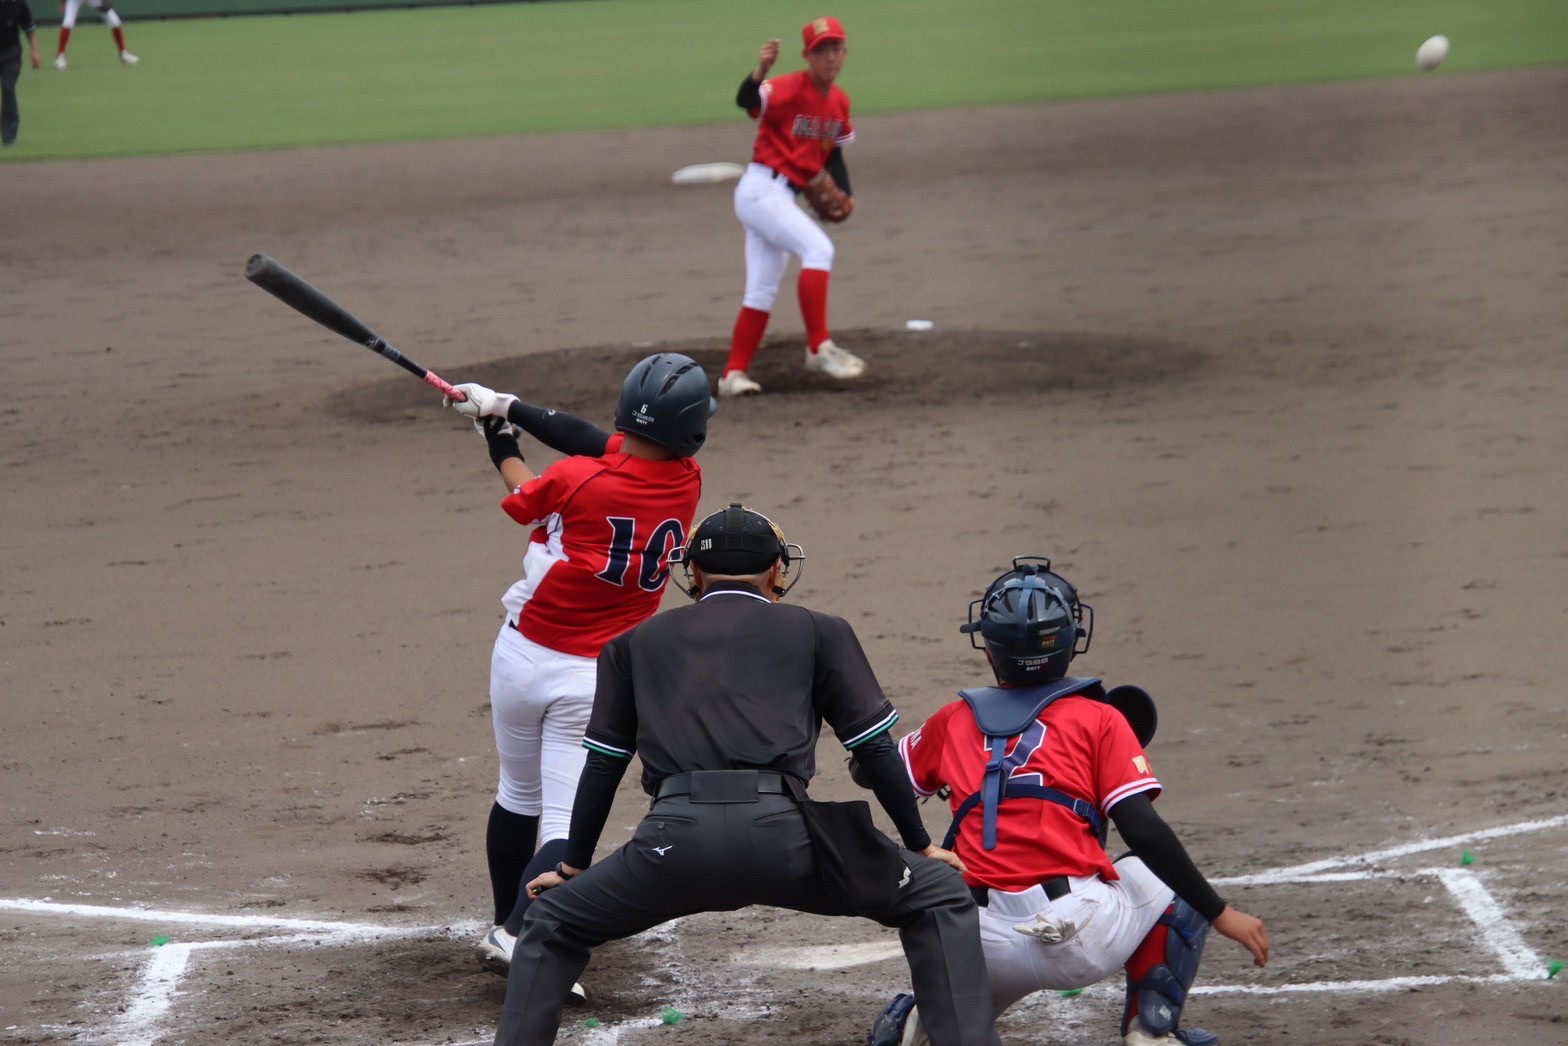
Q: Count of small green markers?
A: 6